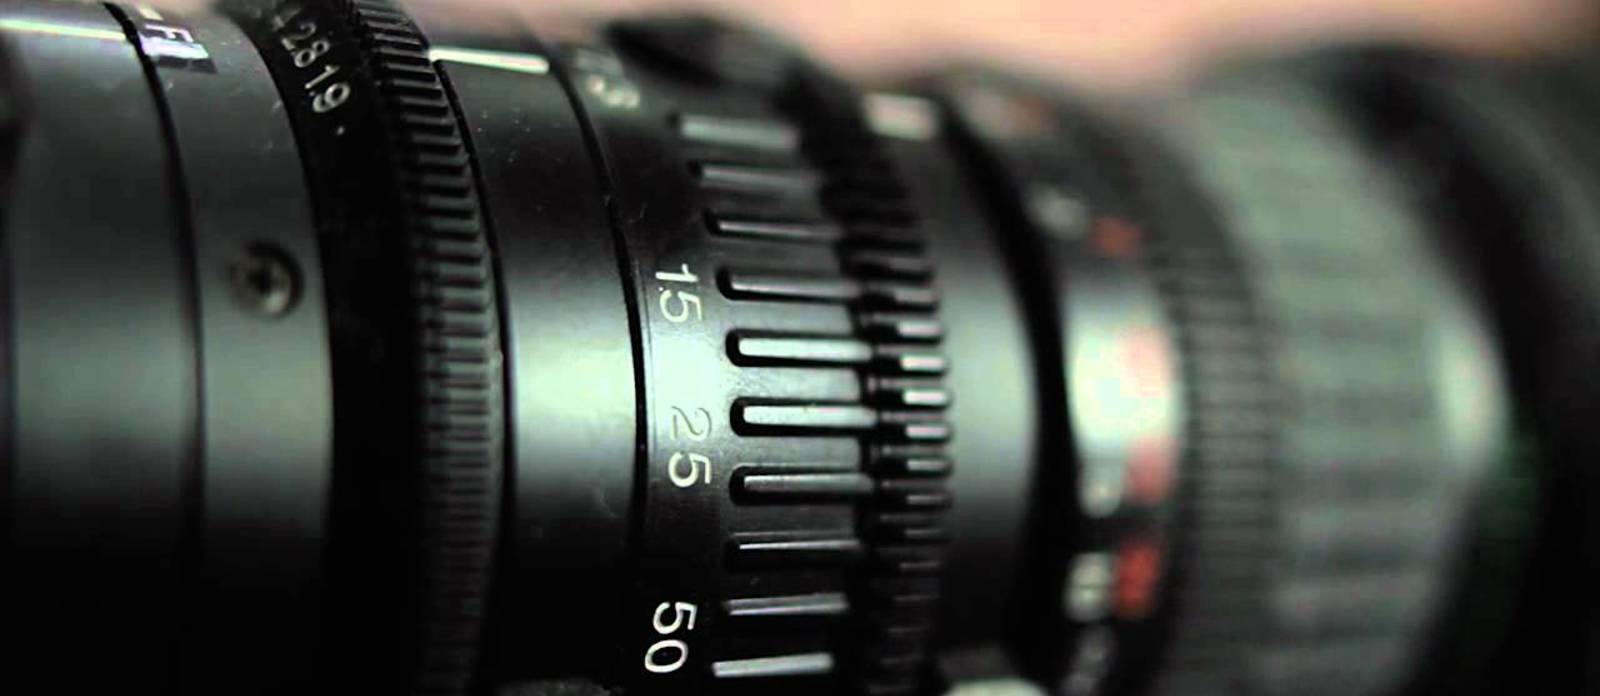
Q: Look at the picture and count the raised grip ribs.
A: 10